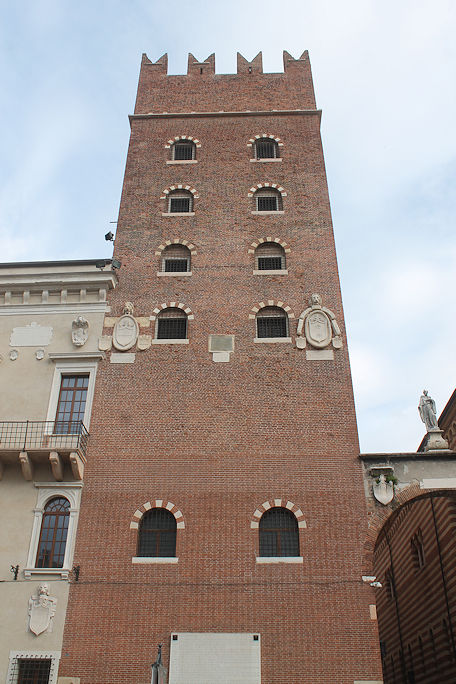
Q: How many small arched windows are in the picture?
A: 8